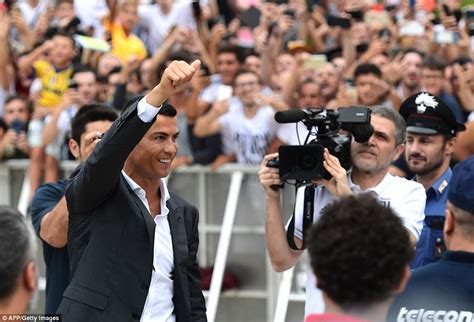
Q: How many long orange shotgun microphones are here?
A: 0